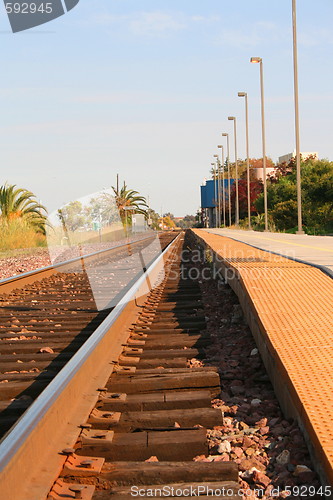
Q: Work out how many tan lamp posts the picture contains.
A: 8